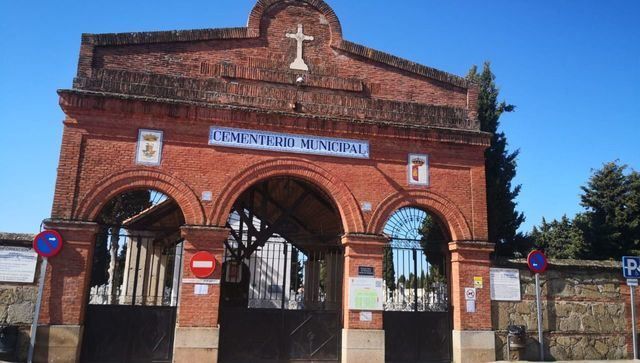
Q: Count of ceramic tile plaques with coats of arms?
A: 2